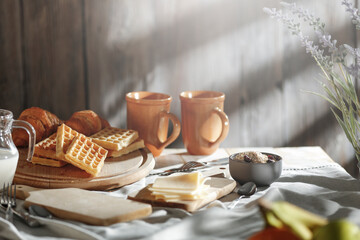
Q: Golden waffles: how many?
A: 6